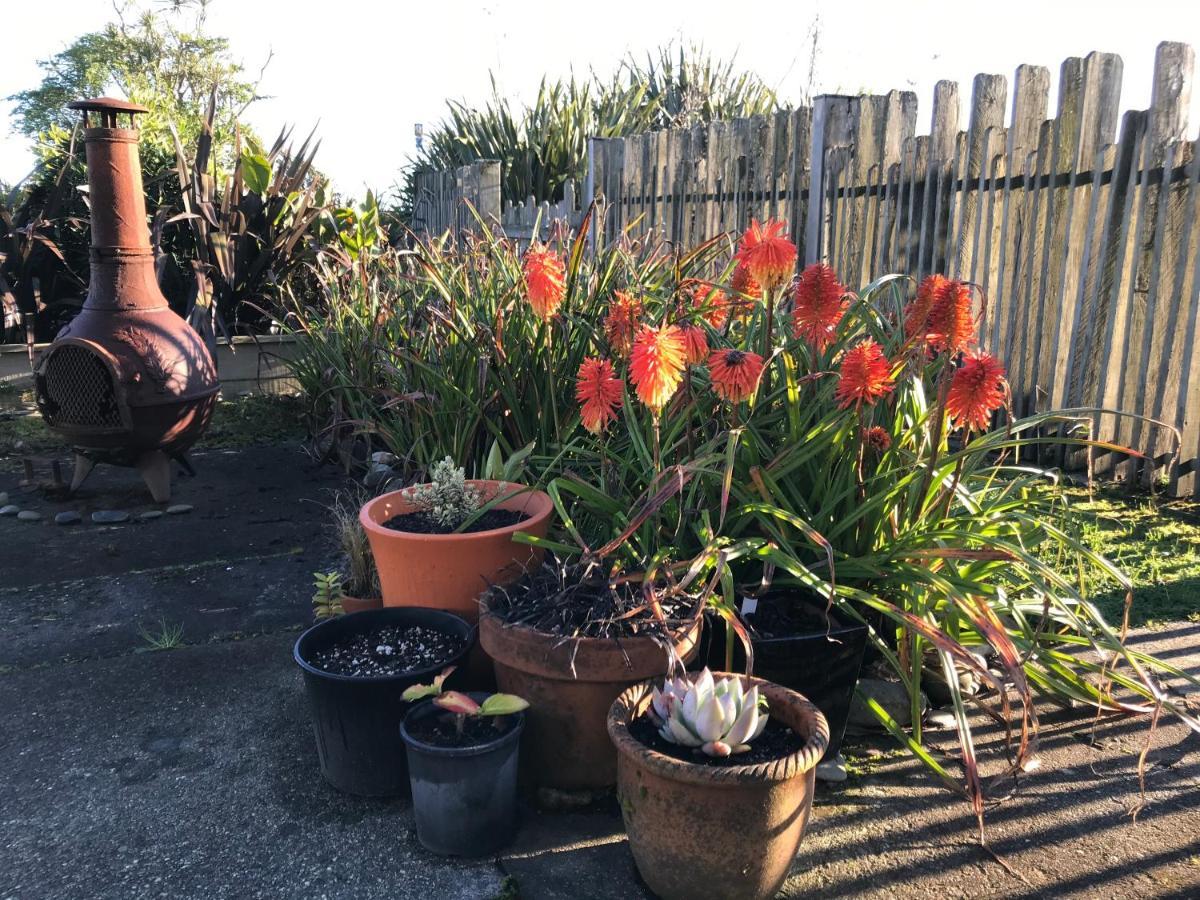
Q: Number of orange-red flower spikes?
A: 15